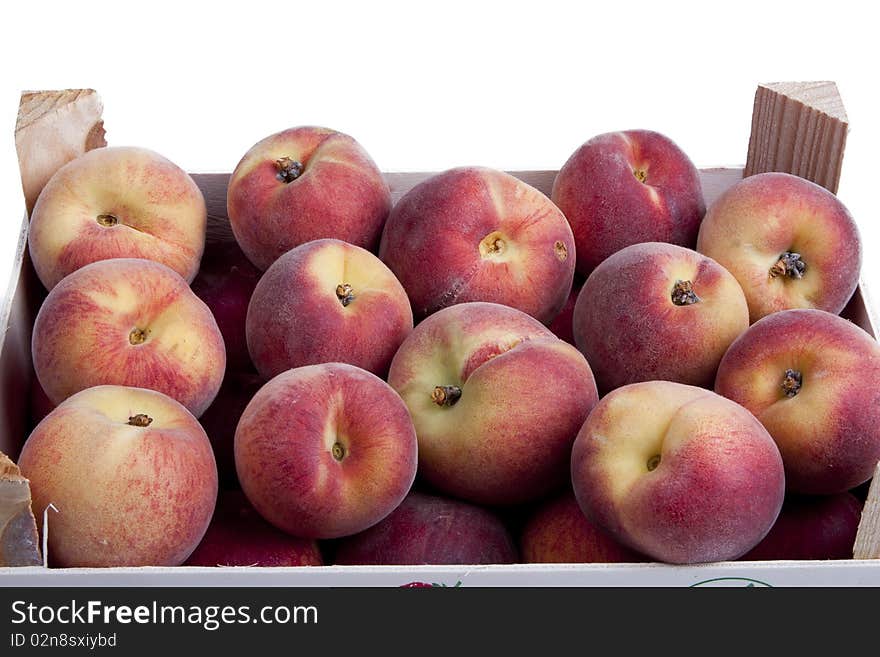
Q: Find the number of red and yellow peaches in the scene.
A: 13